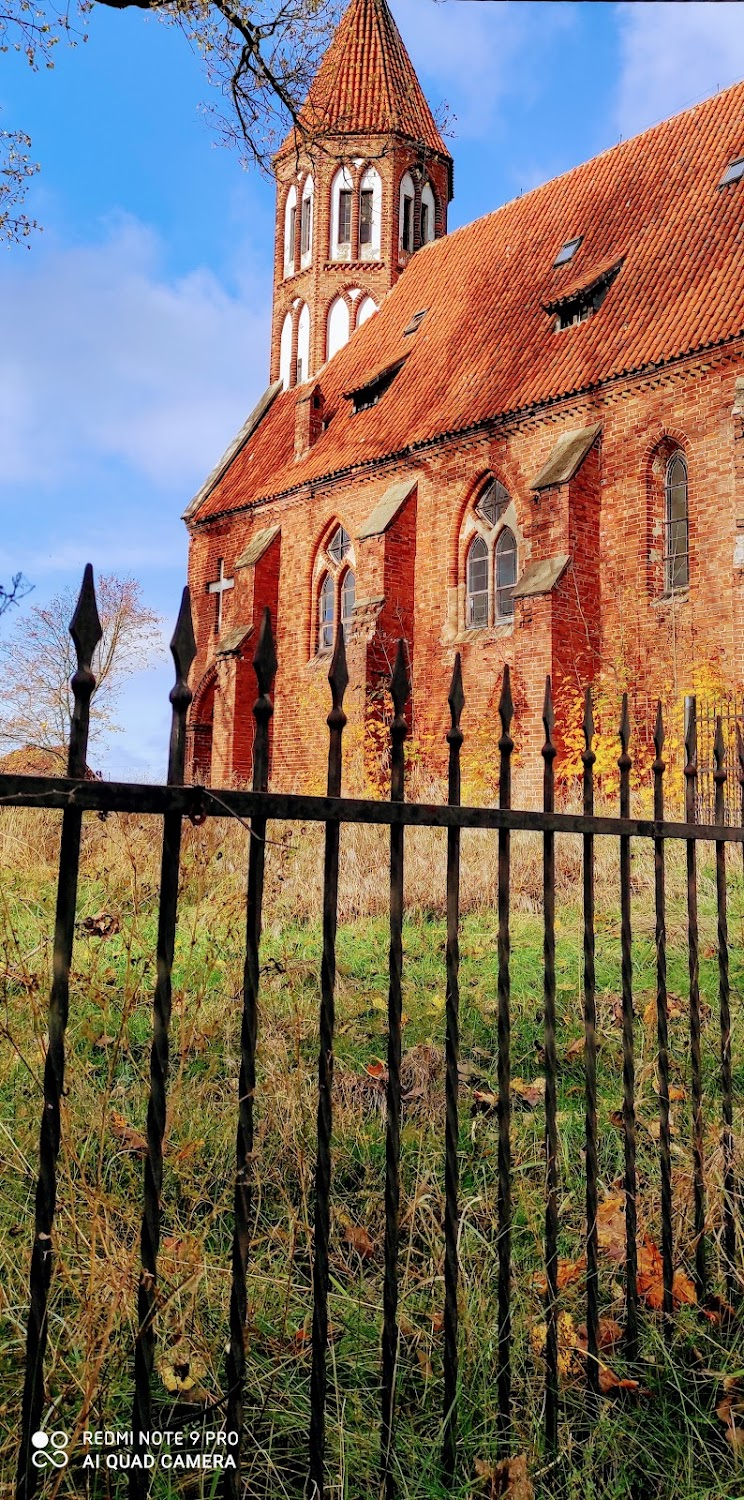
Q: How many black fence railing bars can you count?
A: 14